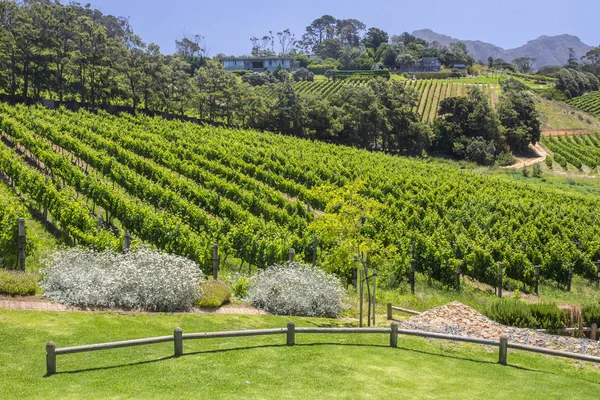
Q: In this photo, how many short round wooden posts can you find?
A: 7